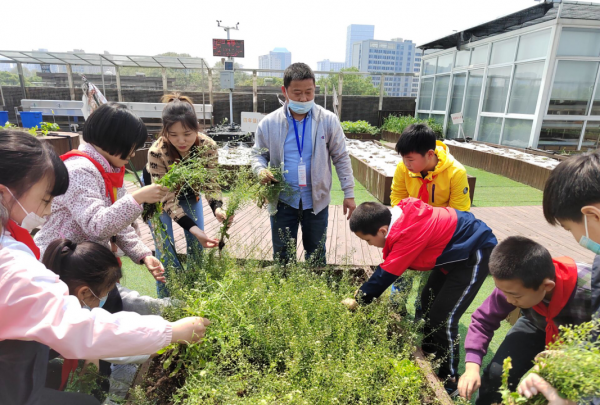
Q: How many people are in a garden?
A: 9